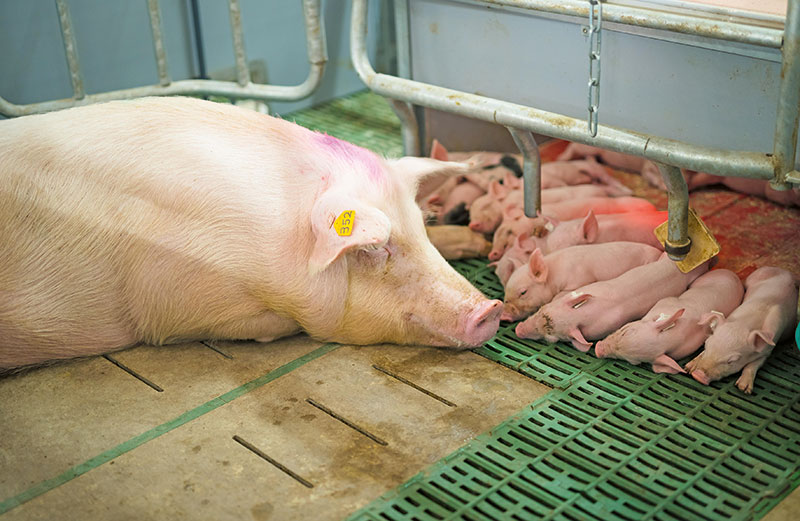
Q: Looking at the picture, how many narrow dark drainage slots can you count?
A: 5